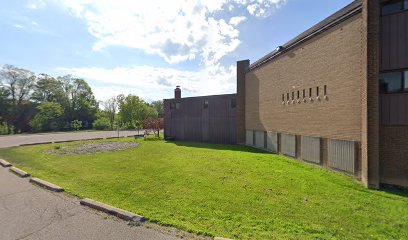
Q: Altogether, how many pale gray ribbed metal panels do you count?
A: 6